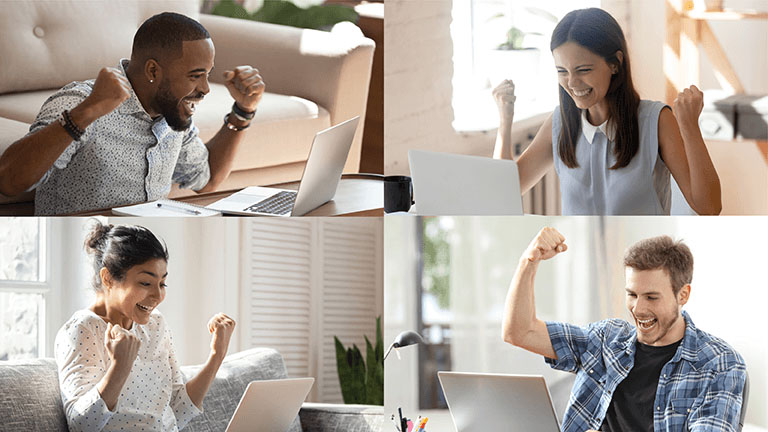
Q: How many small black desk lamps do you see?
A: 1